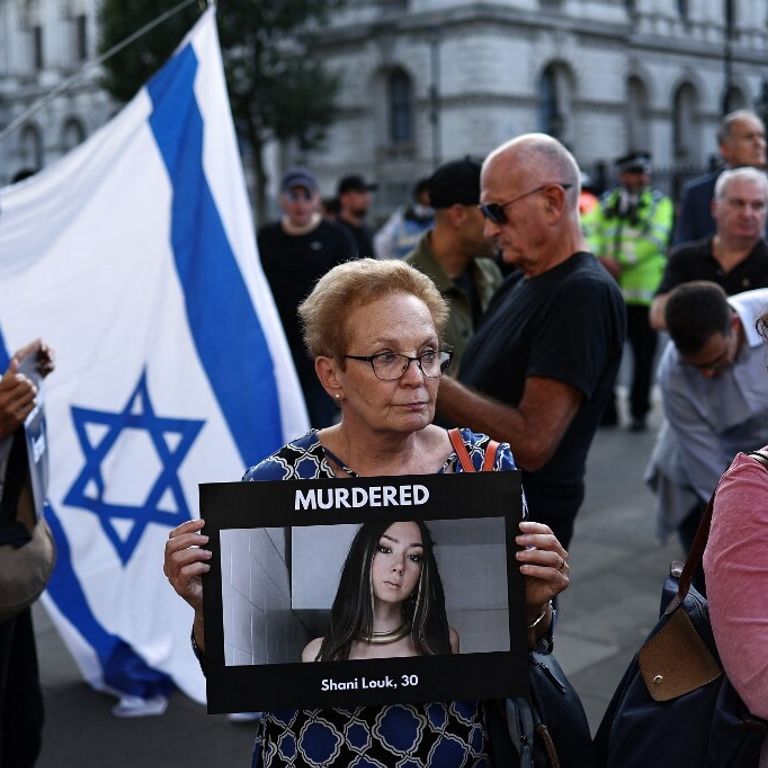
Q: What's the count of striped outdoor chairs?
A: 0